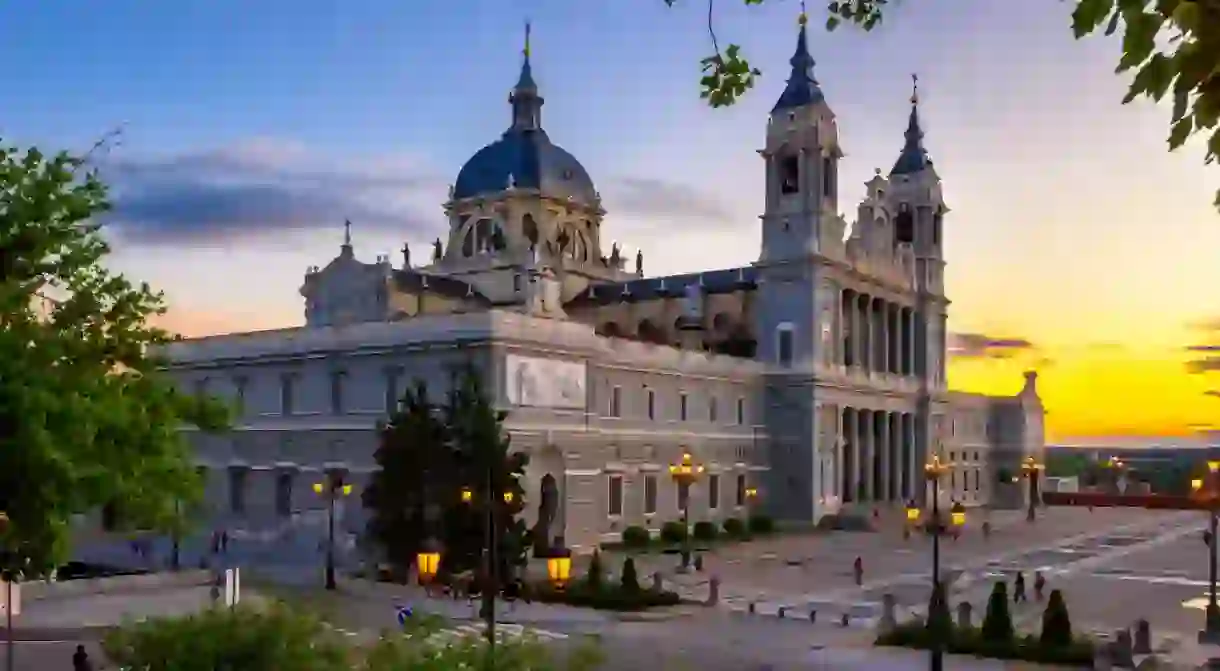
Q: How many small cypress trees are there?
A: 5